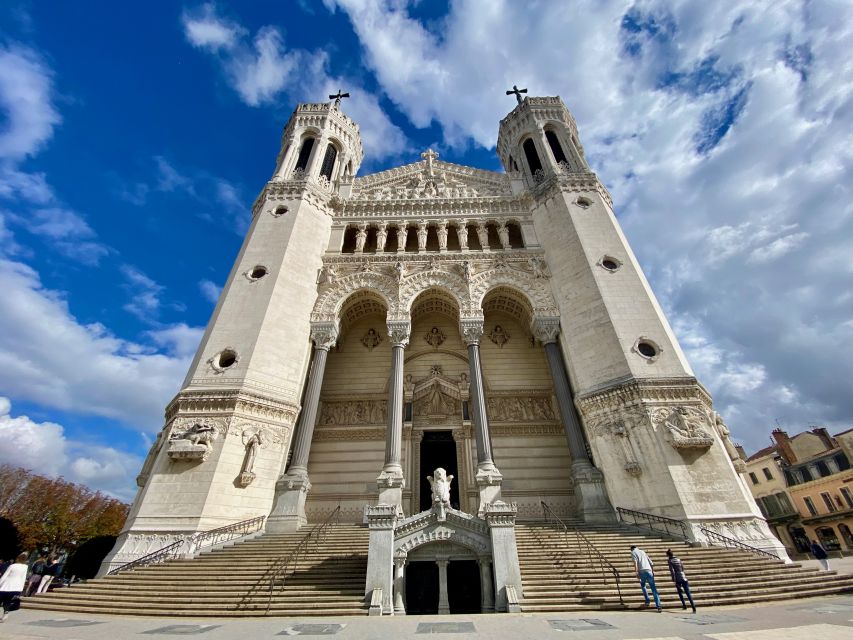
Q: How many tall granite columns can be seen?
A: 4